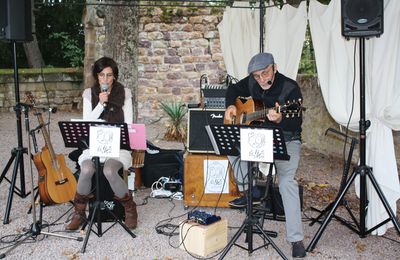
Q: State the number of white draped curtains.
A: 2